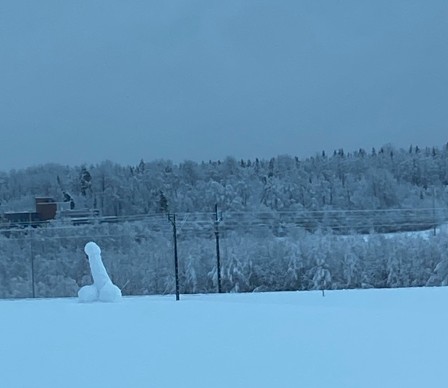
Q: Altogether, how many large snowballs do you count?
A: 2